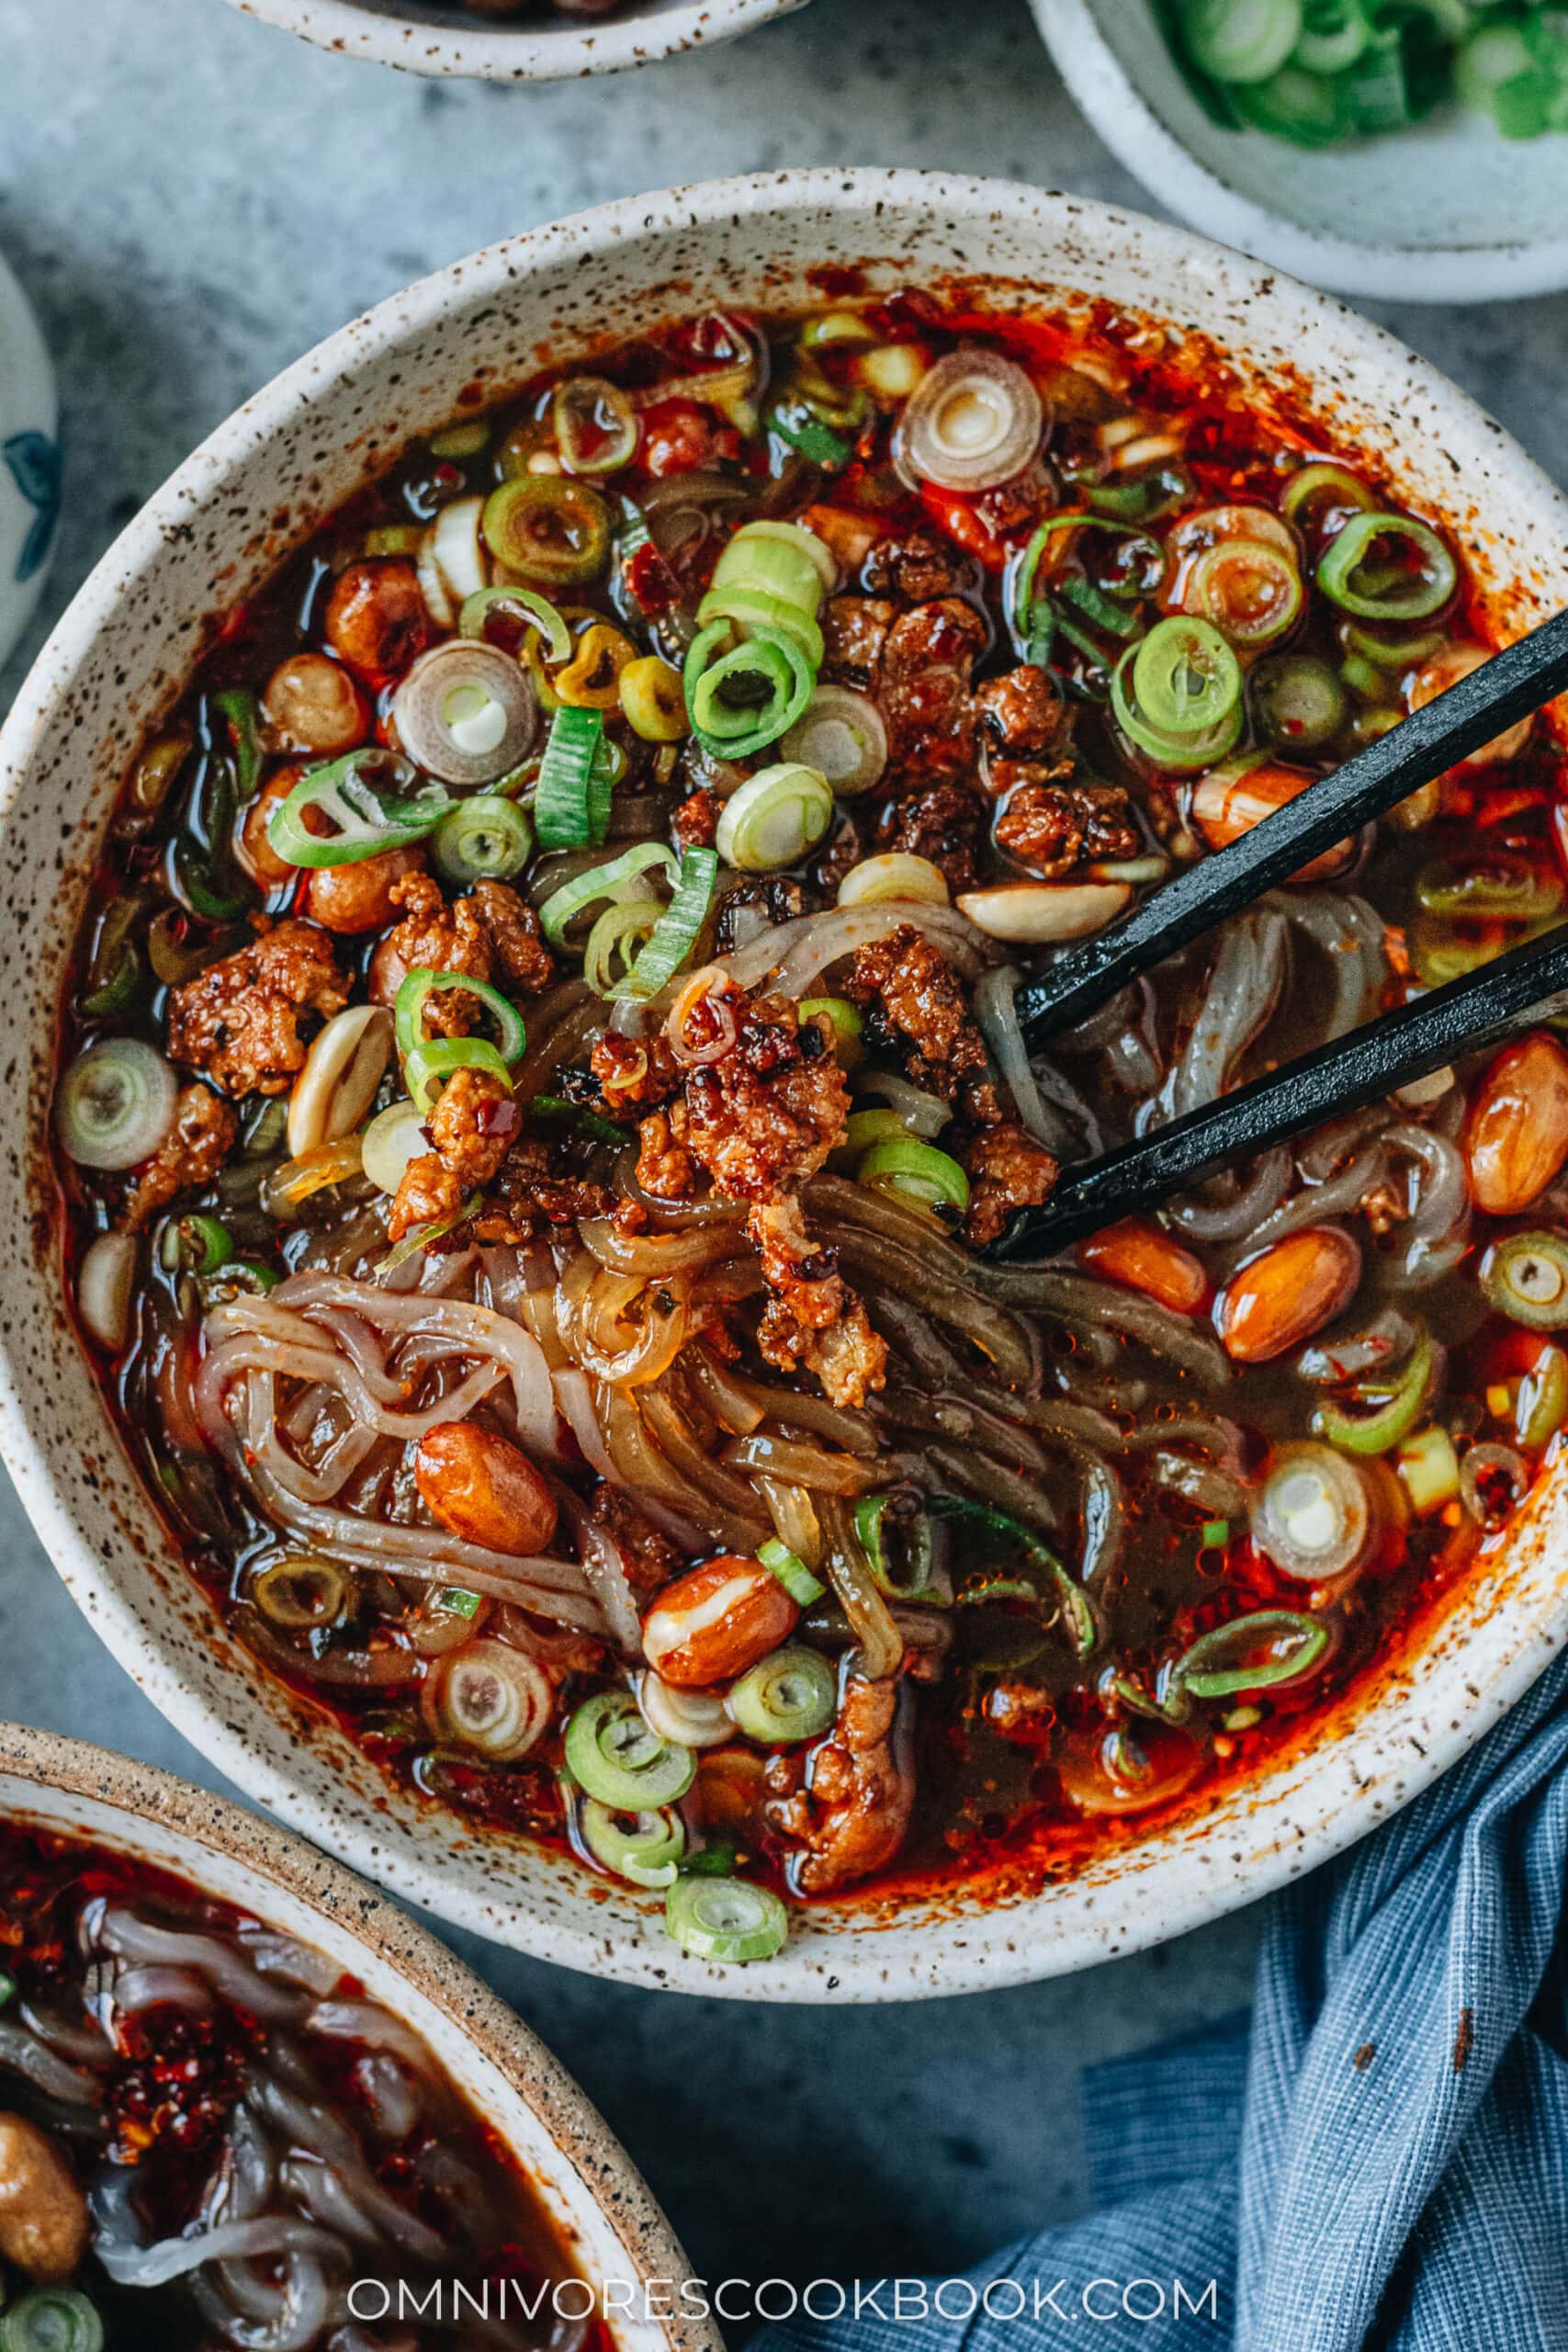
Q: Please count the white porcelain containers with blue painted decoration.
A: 1